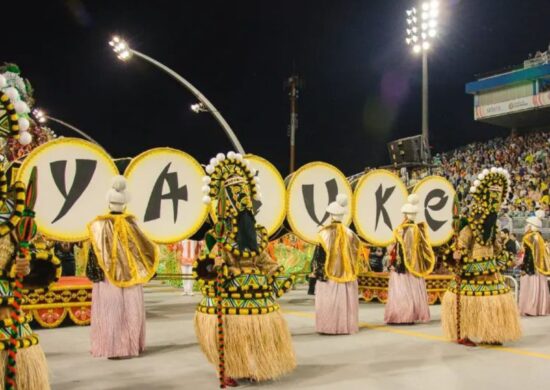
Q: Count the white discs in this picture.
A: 6